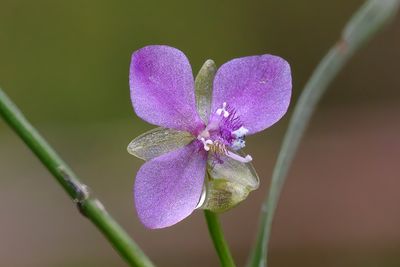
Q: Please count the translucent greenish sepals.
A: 3